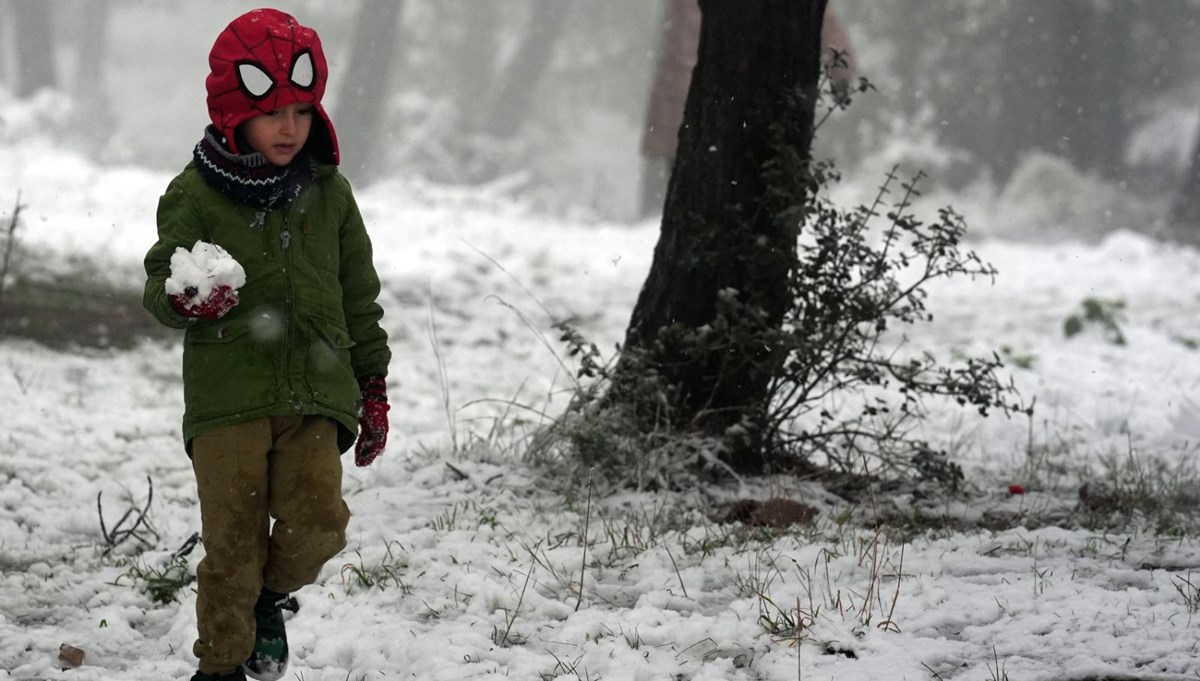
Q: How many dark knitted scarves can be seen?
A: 1